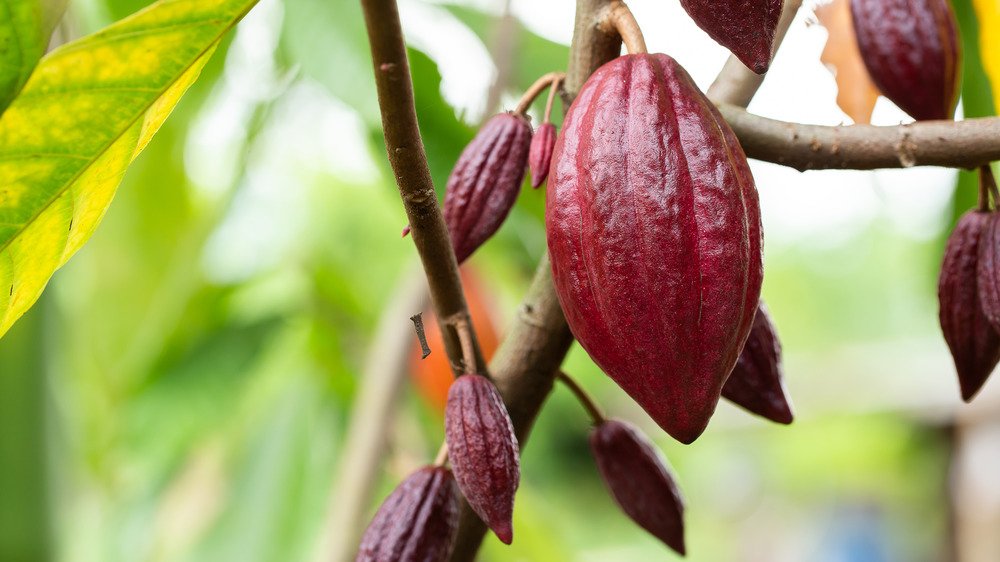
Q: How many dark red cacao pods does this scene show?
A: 11